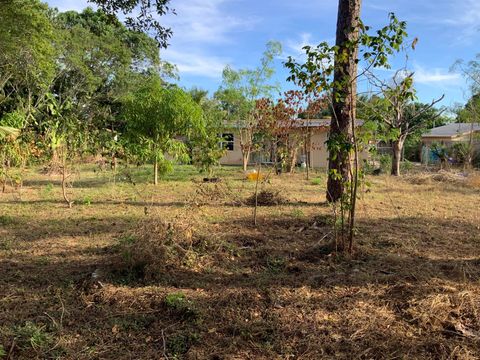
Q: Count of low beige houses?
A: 2